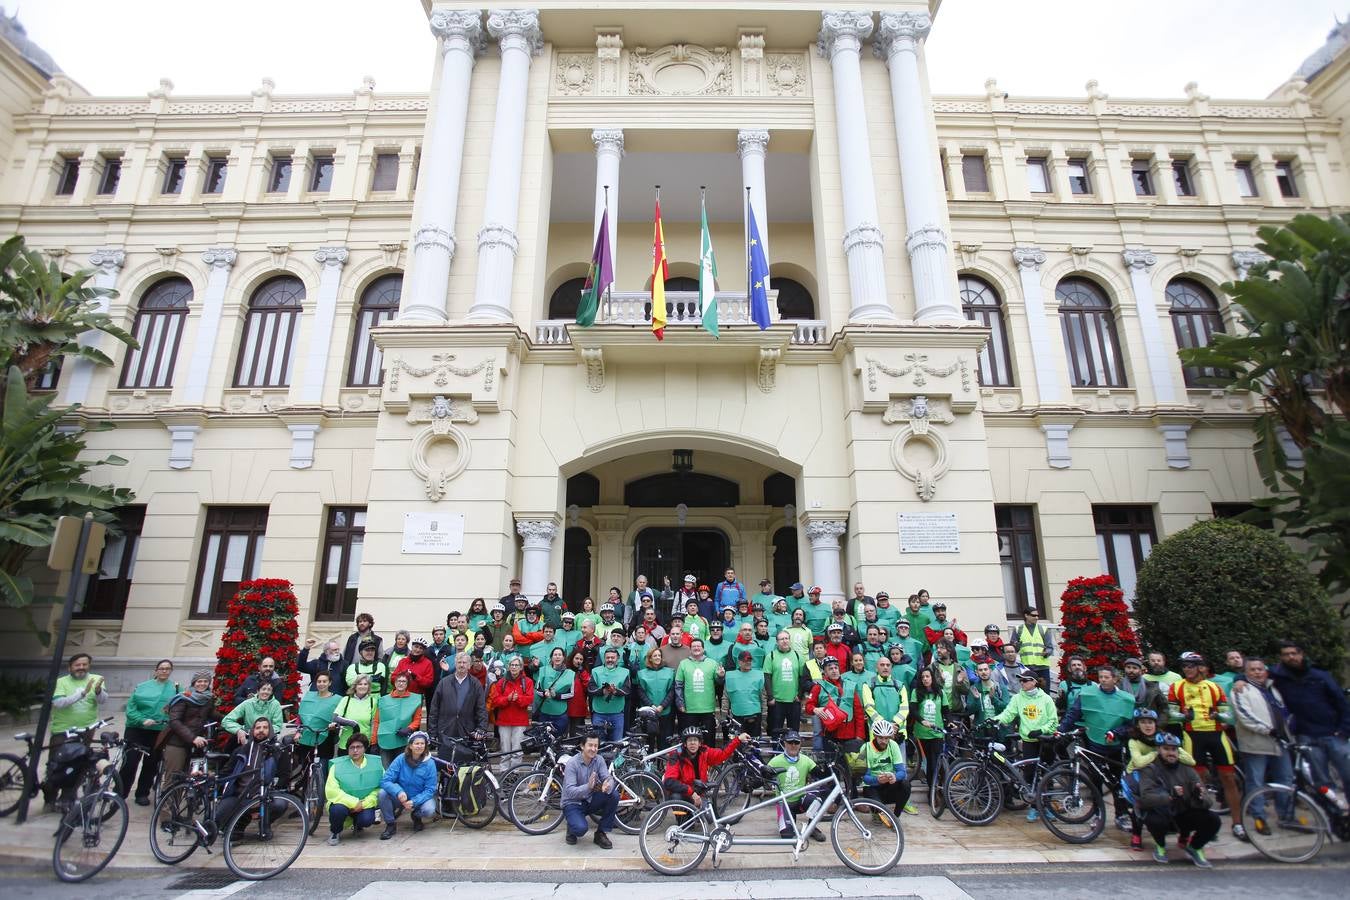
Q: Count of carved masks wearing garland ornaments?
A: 2